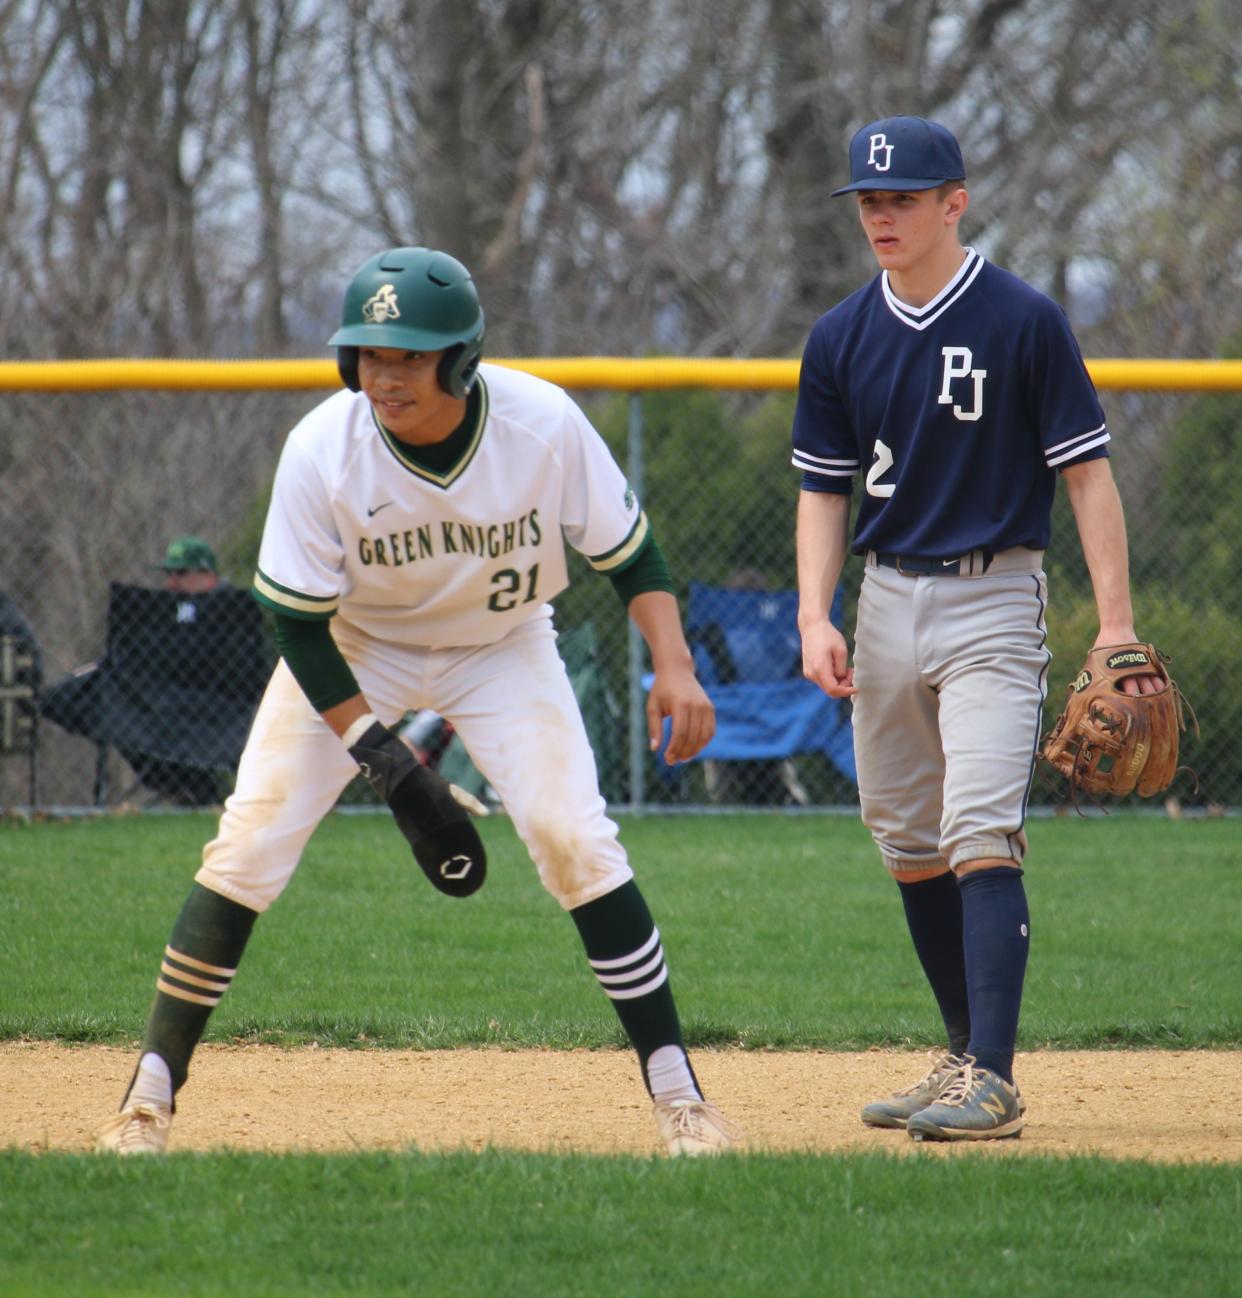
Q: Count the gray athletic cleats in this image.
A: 2